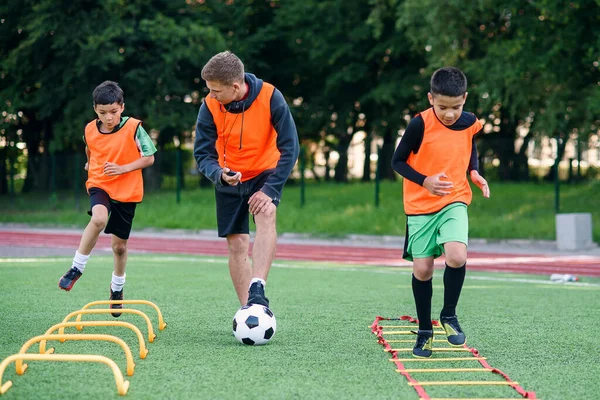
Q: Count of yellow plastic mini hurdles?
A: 5